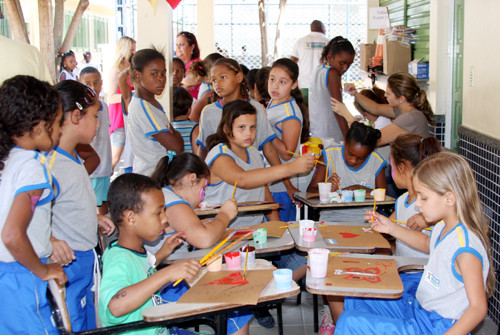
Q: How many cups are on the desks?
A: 12